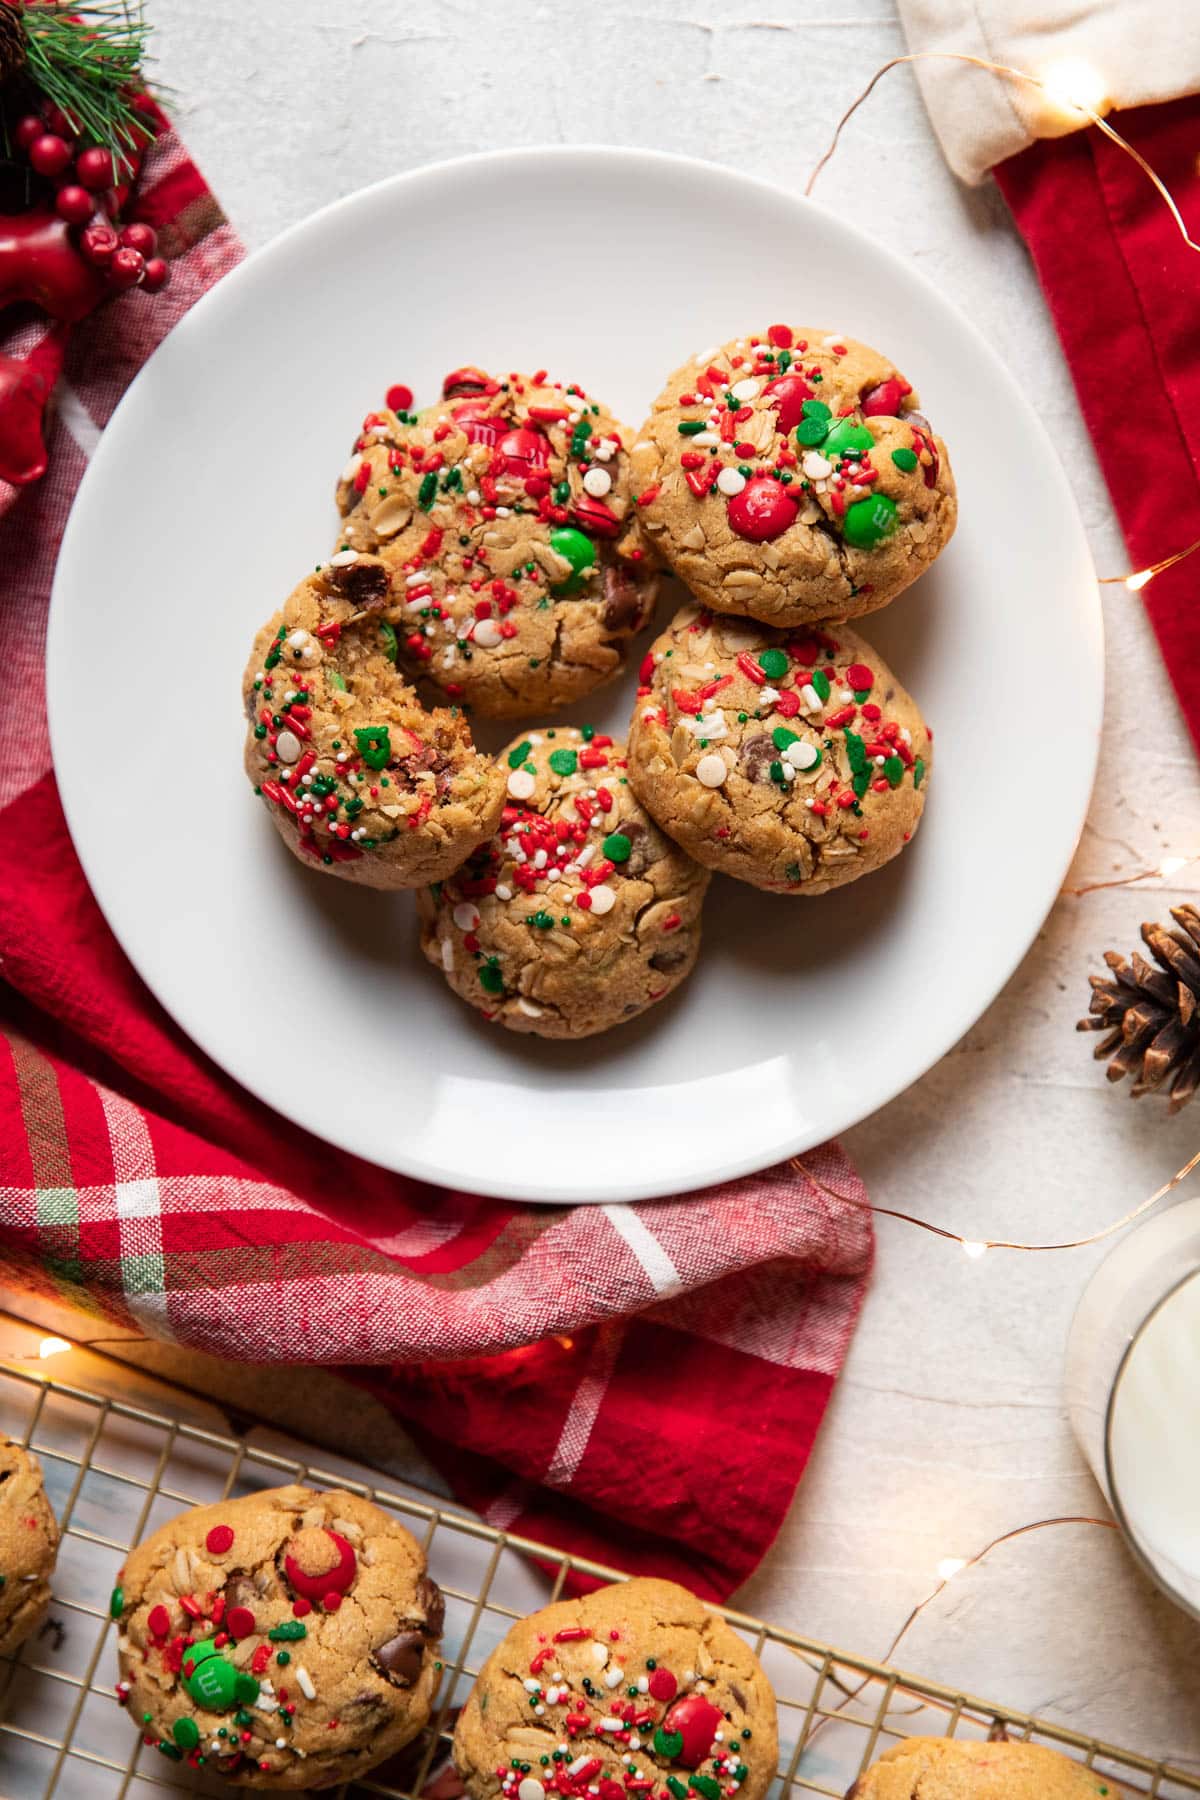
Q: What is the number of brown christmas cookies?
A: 9